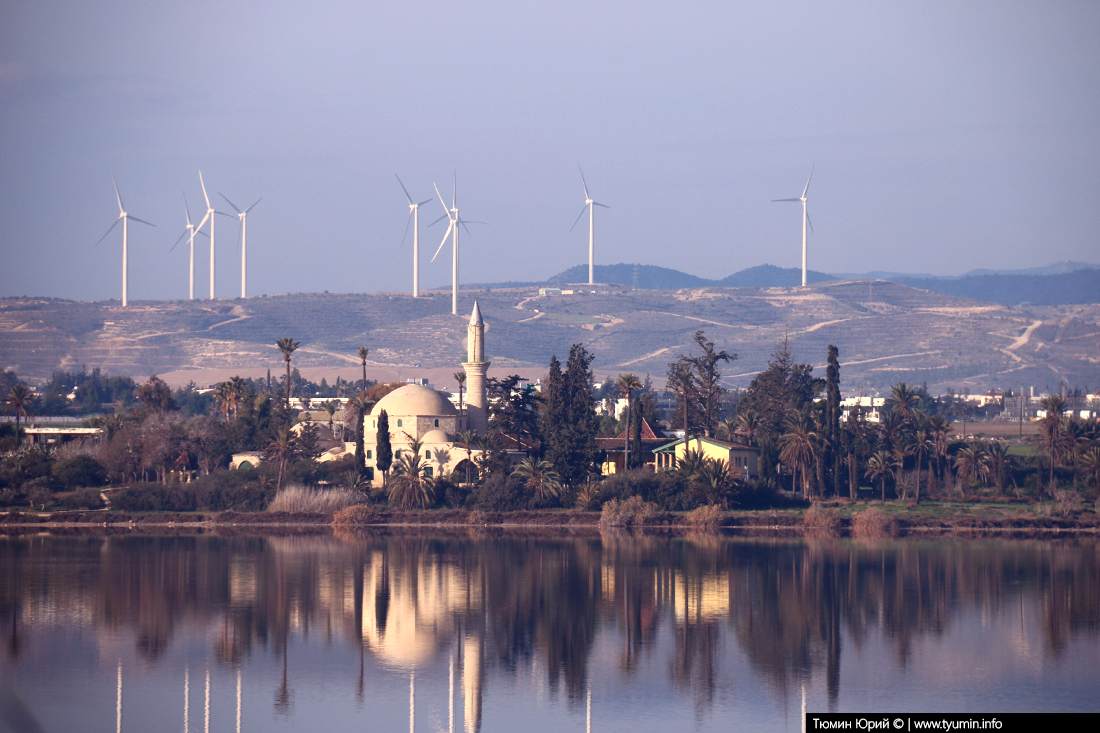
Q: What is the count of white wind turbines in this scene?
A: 9